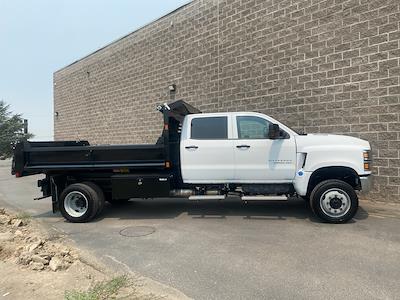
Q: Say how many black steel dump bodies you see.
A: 1